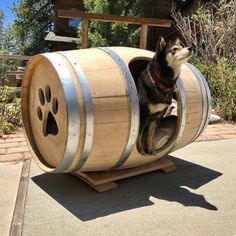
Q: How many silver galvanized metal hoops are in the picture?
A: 6